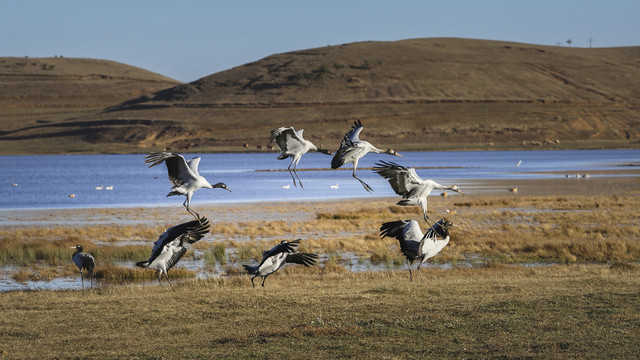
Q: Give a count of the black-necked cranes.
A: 8